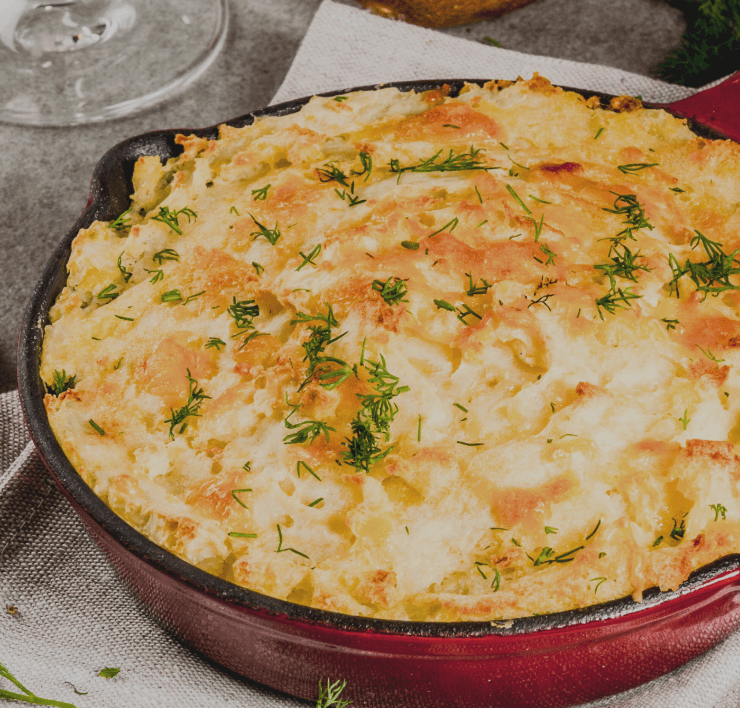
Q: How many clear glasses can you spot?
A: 1